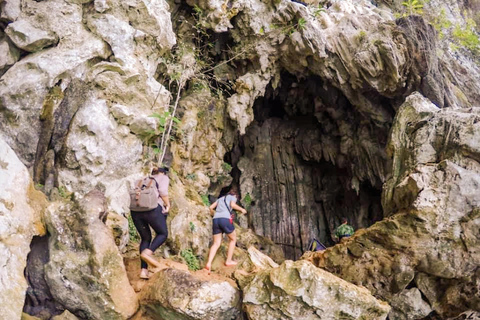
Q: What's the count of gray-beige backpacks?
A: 1